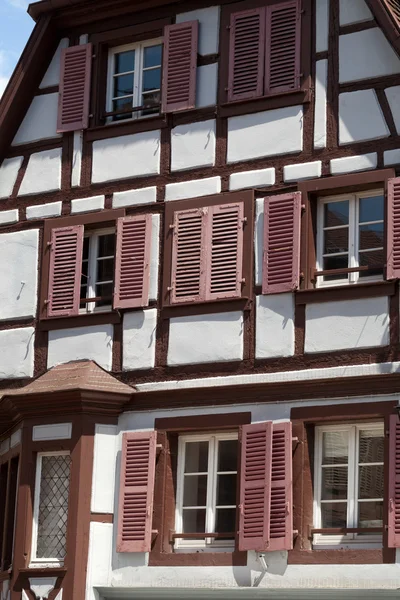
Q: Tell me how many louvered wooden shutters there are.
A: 14